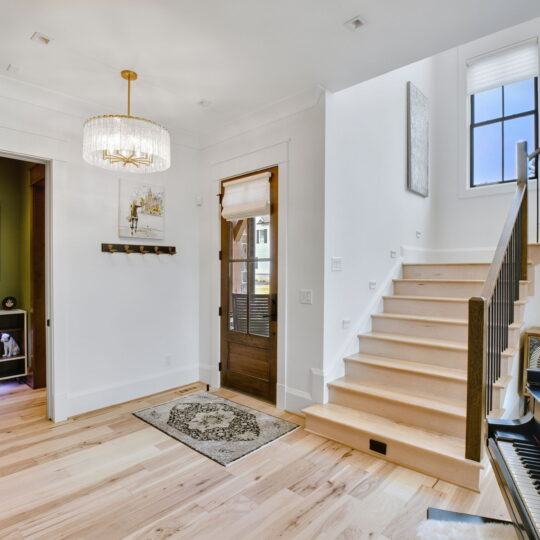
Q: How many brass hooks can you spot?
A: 5